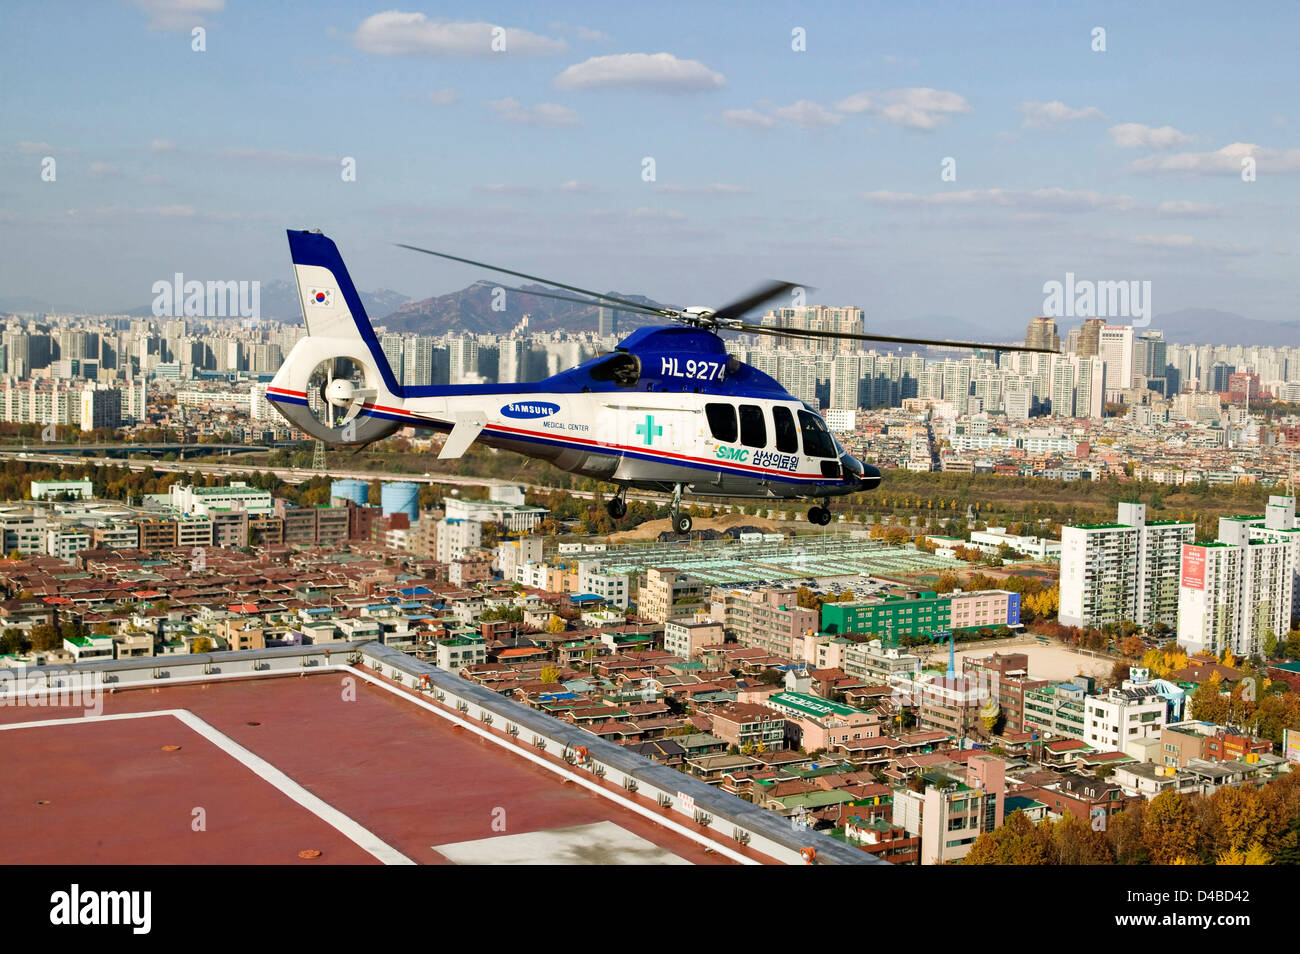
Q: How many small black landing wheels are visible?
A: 4